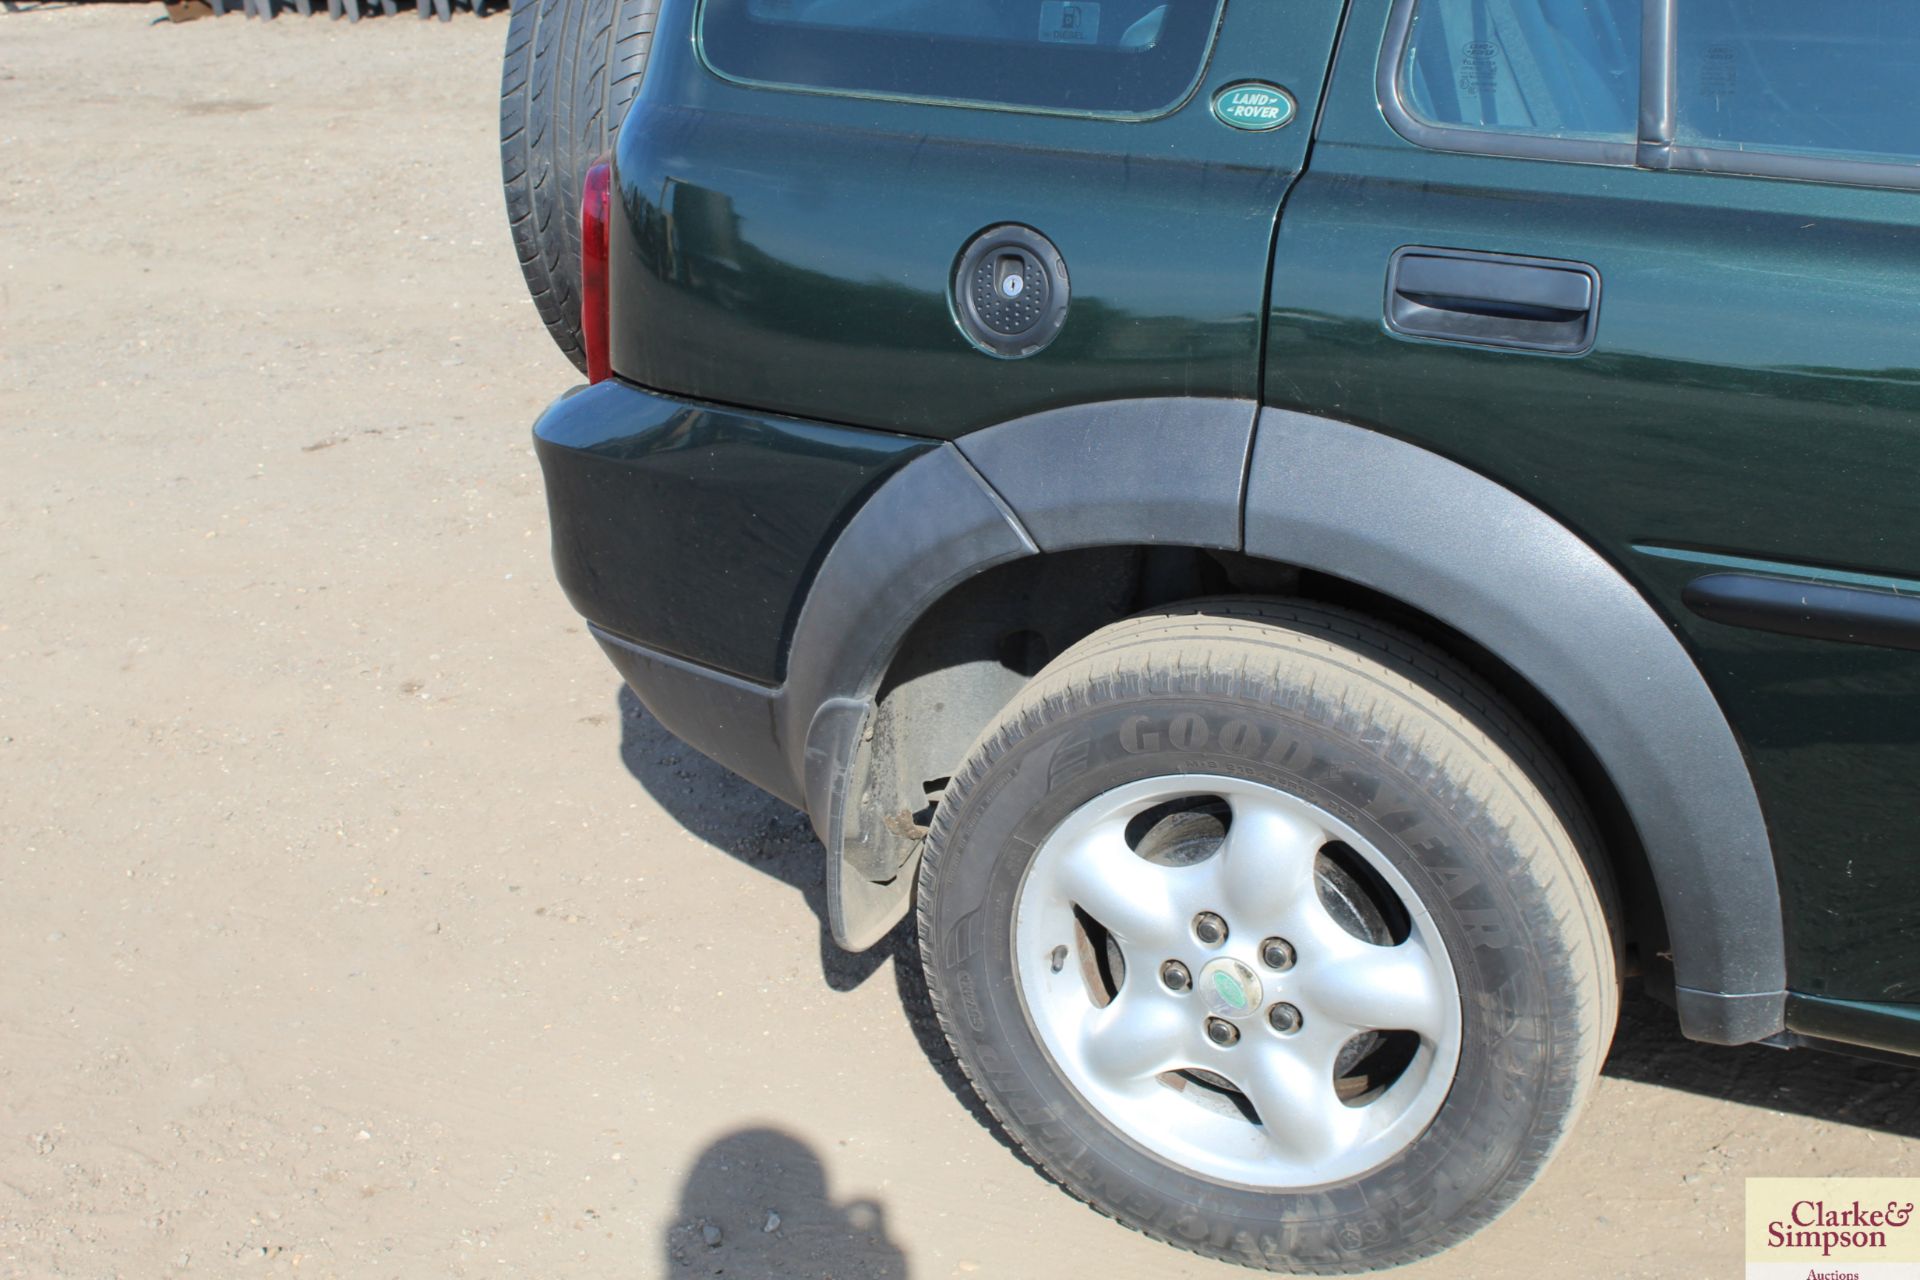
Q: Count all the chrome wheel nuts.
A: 5